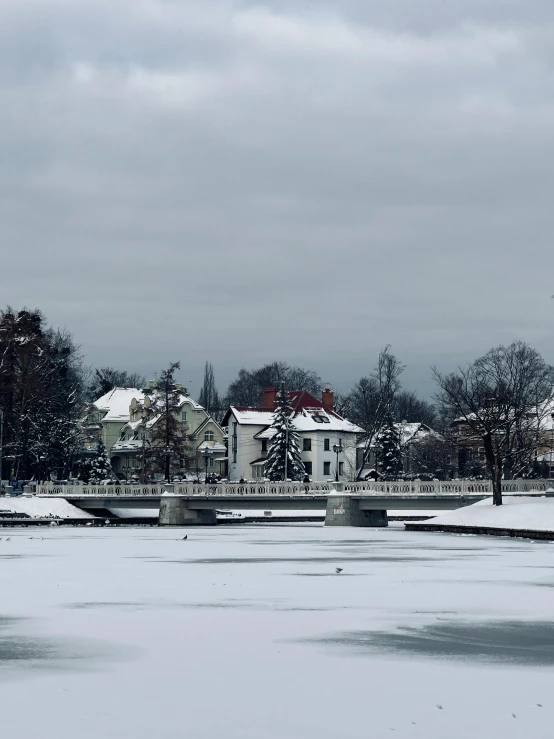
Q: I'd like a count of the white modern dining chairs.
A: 0